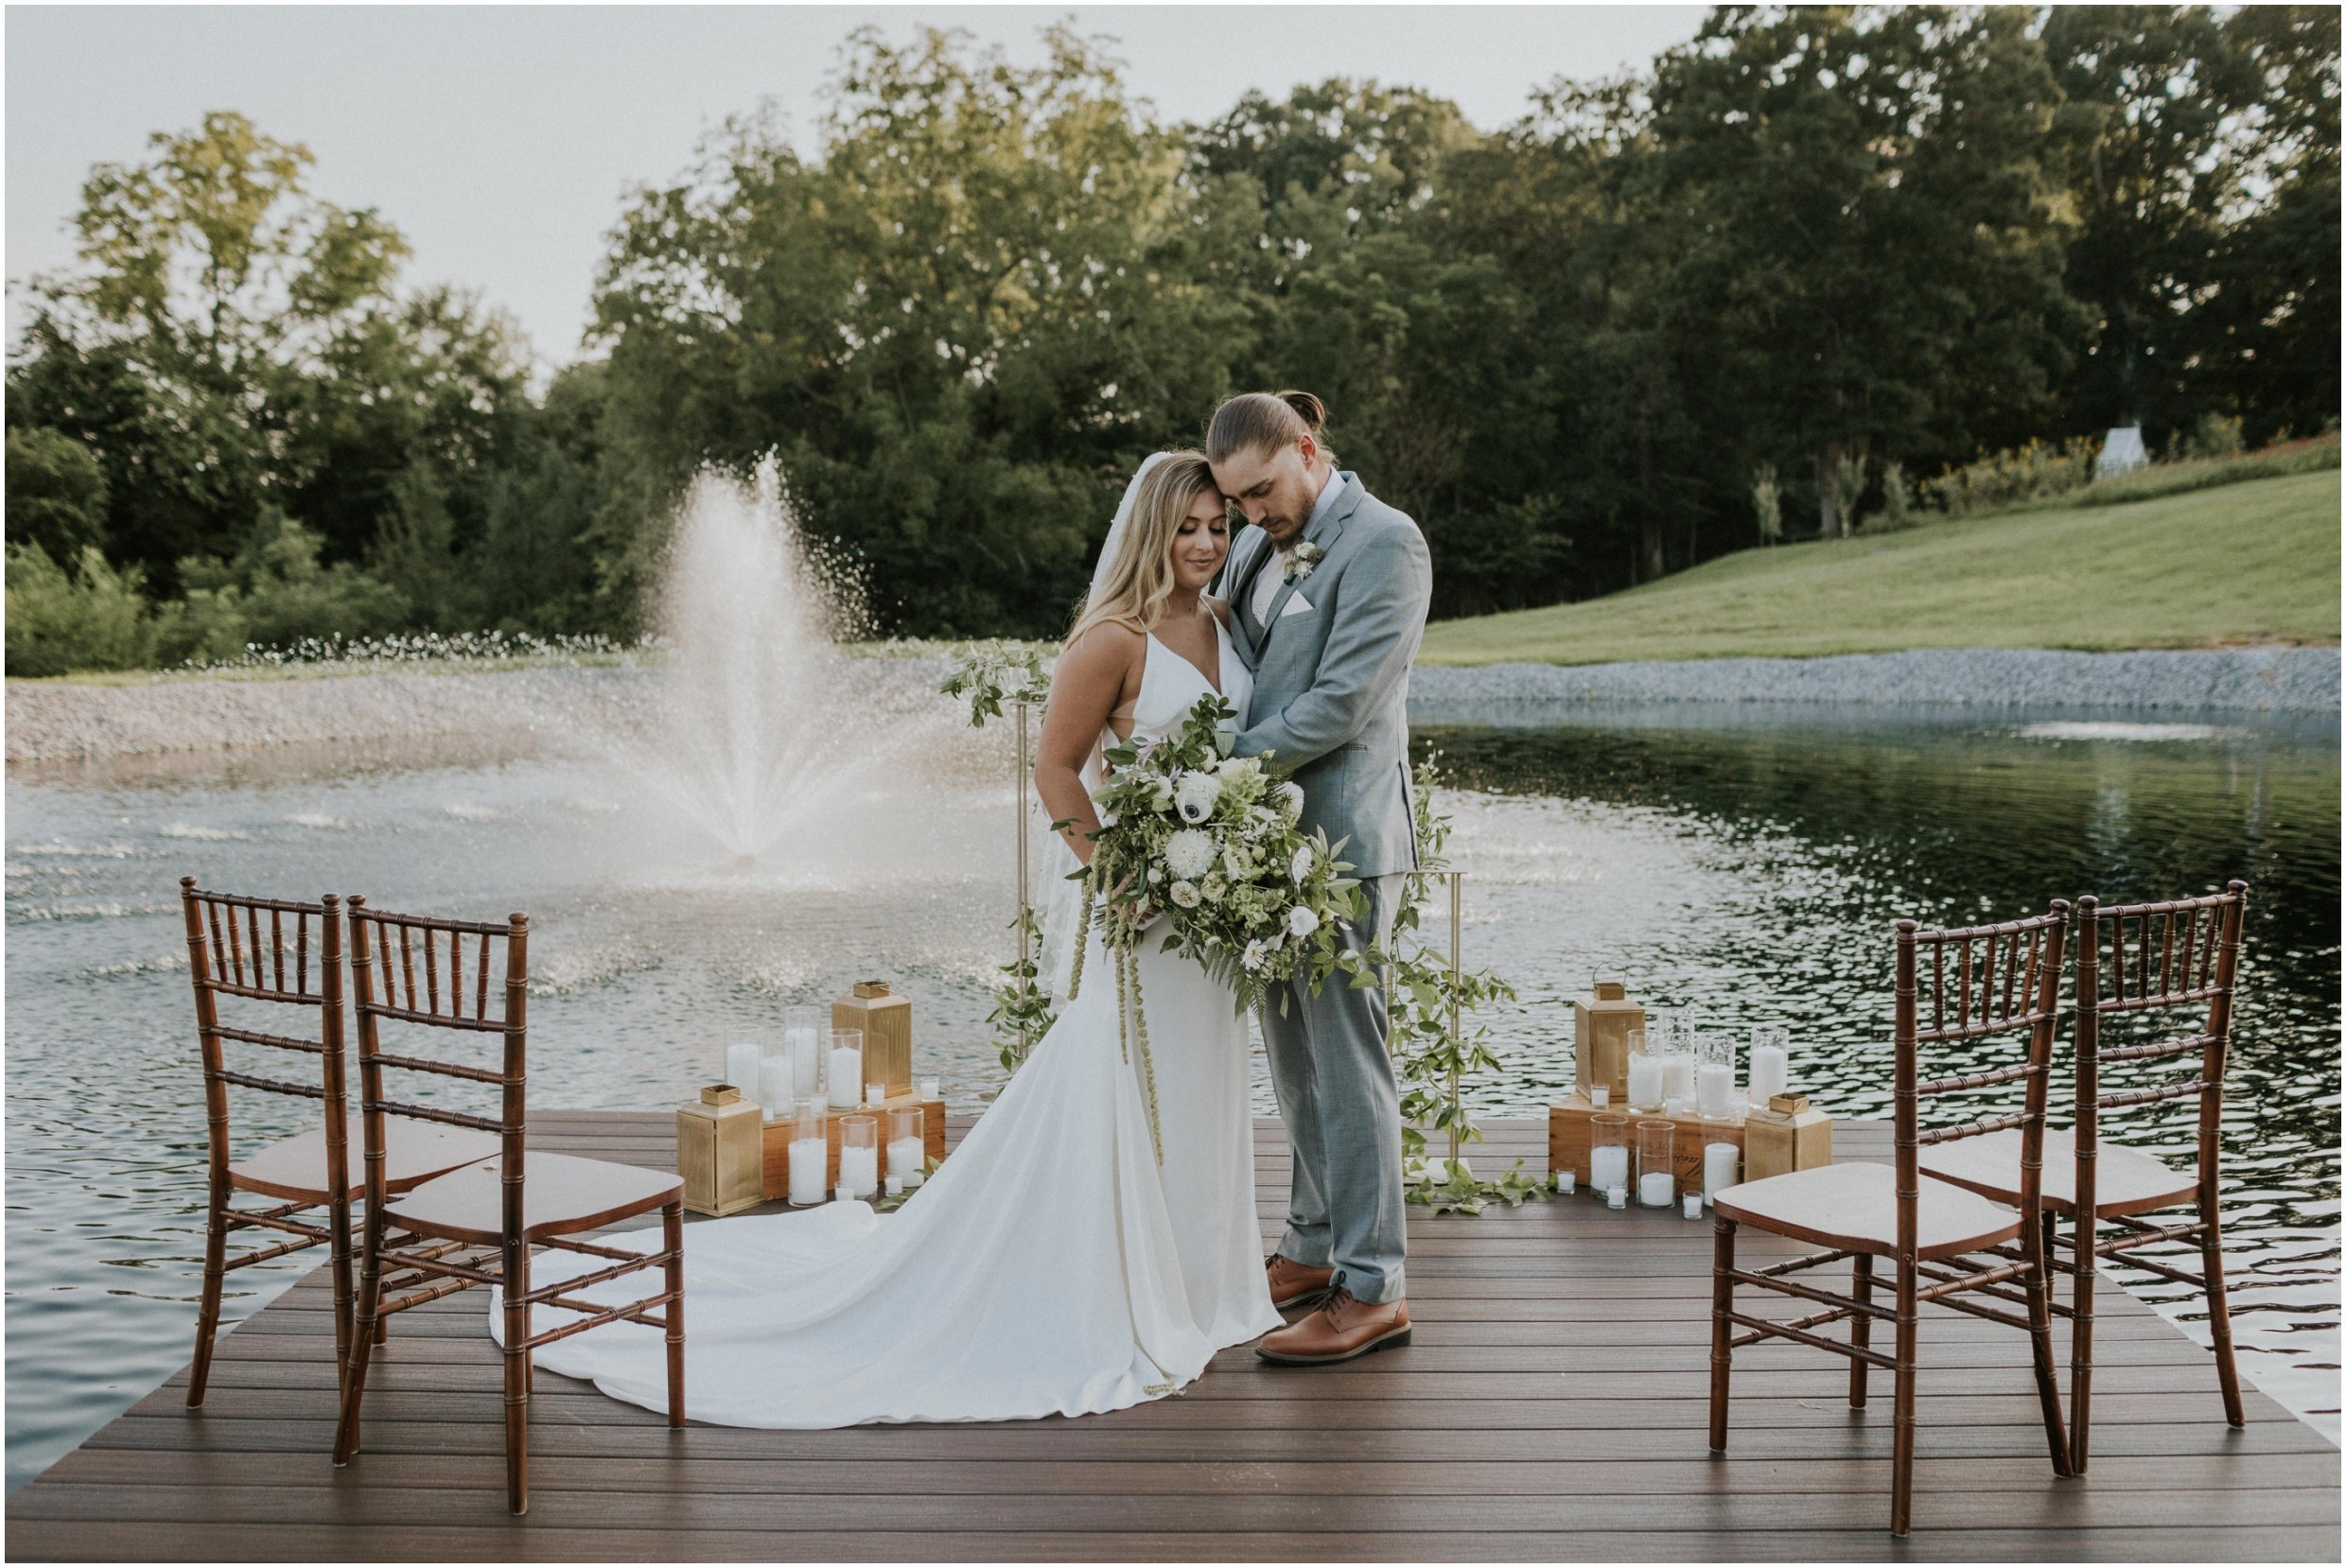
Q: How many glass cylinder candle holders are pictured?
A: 14